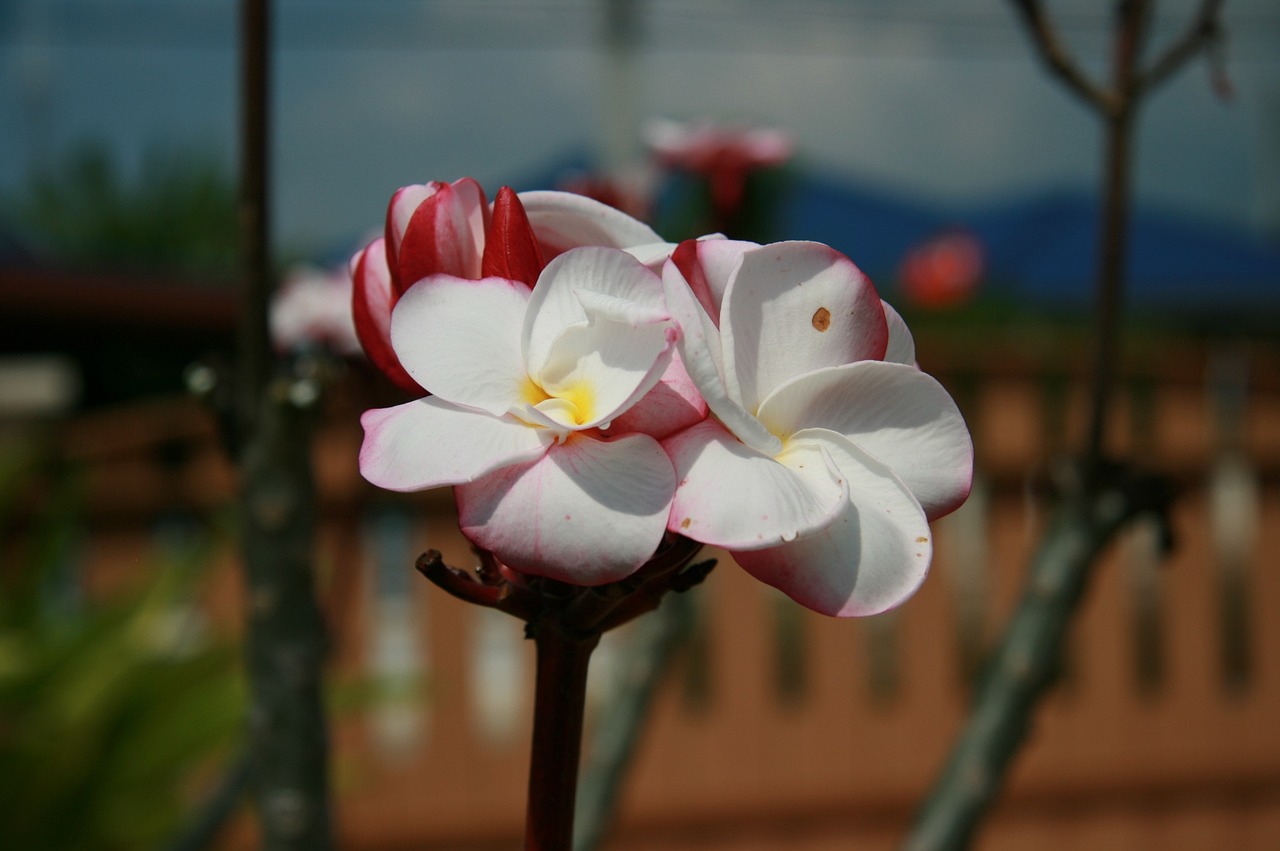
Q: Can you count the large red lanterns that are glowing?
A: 0